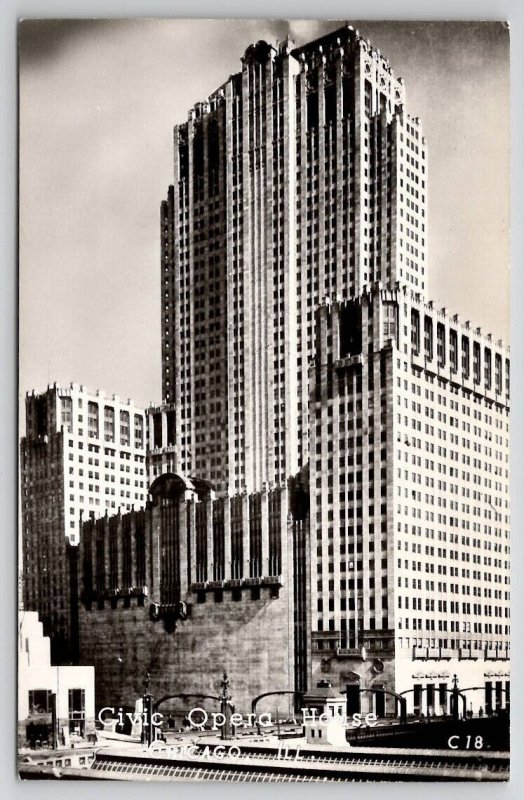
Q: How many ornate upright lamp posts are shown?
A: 3